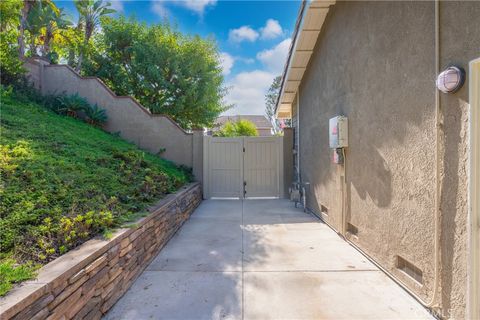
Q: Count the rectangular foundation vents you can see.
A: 3